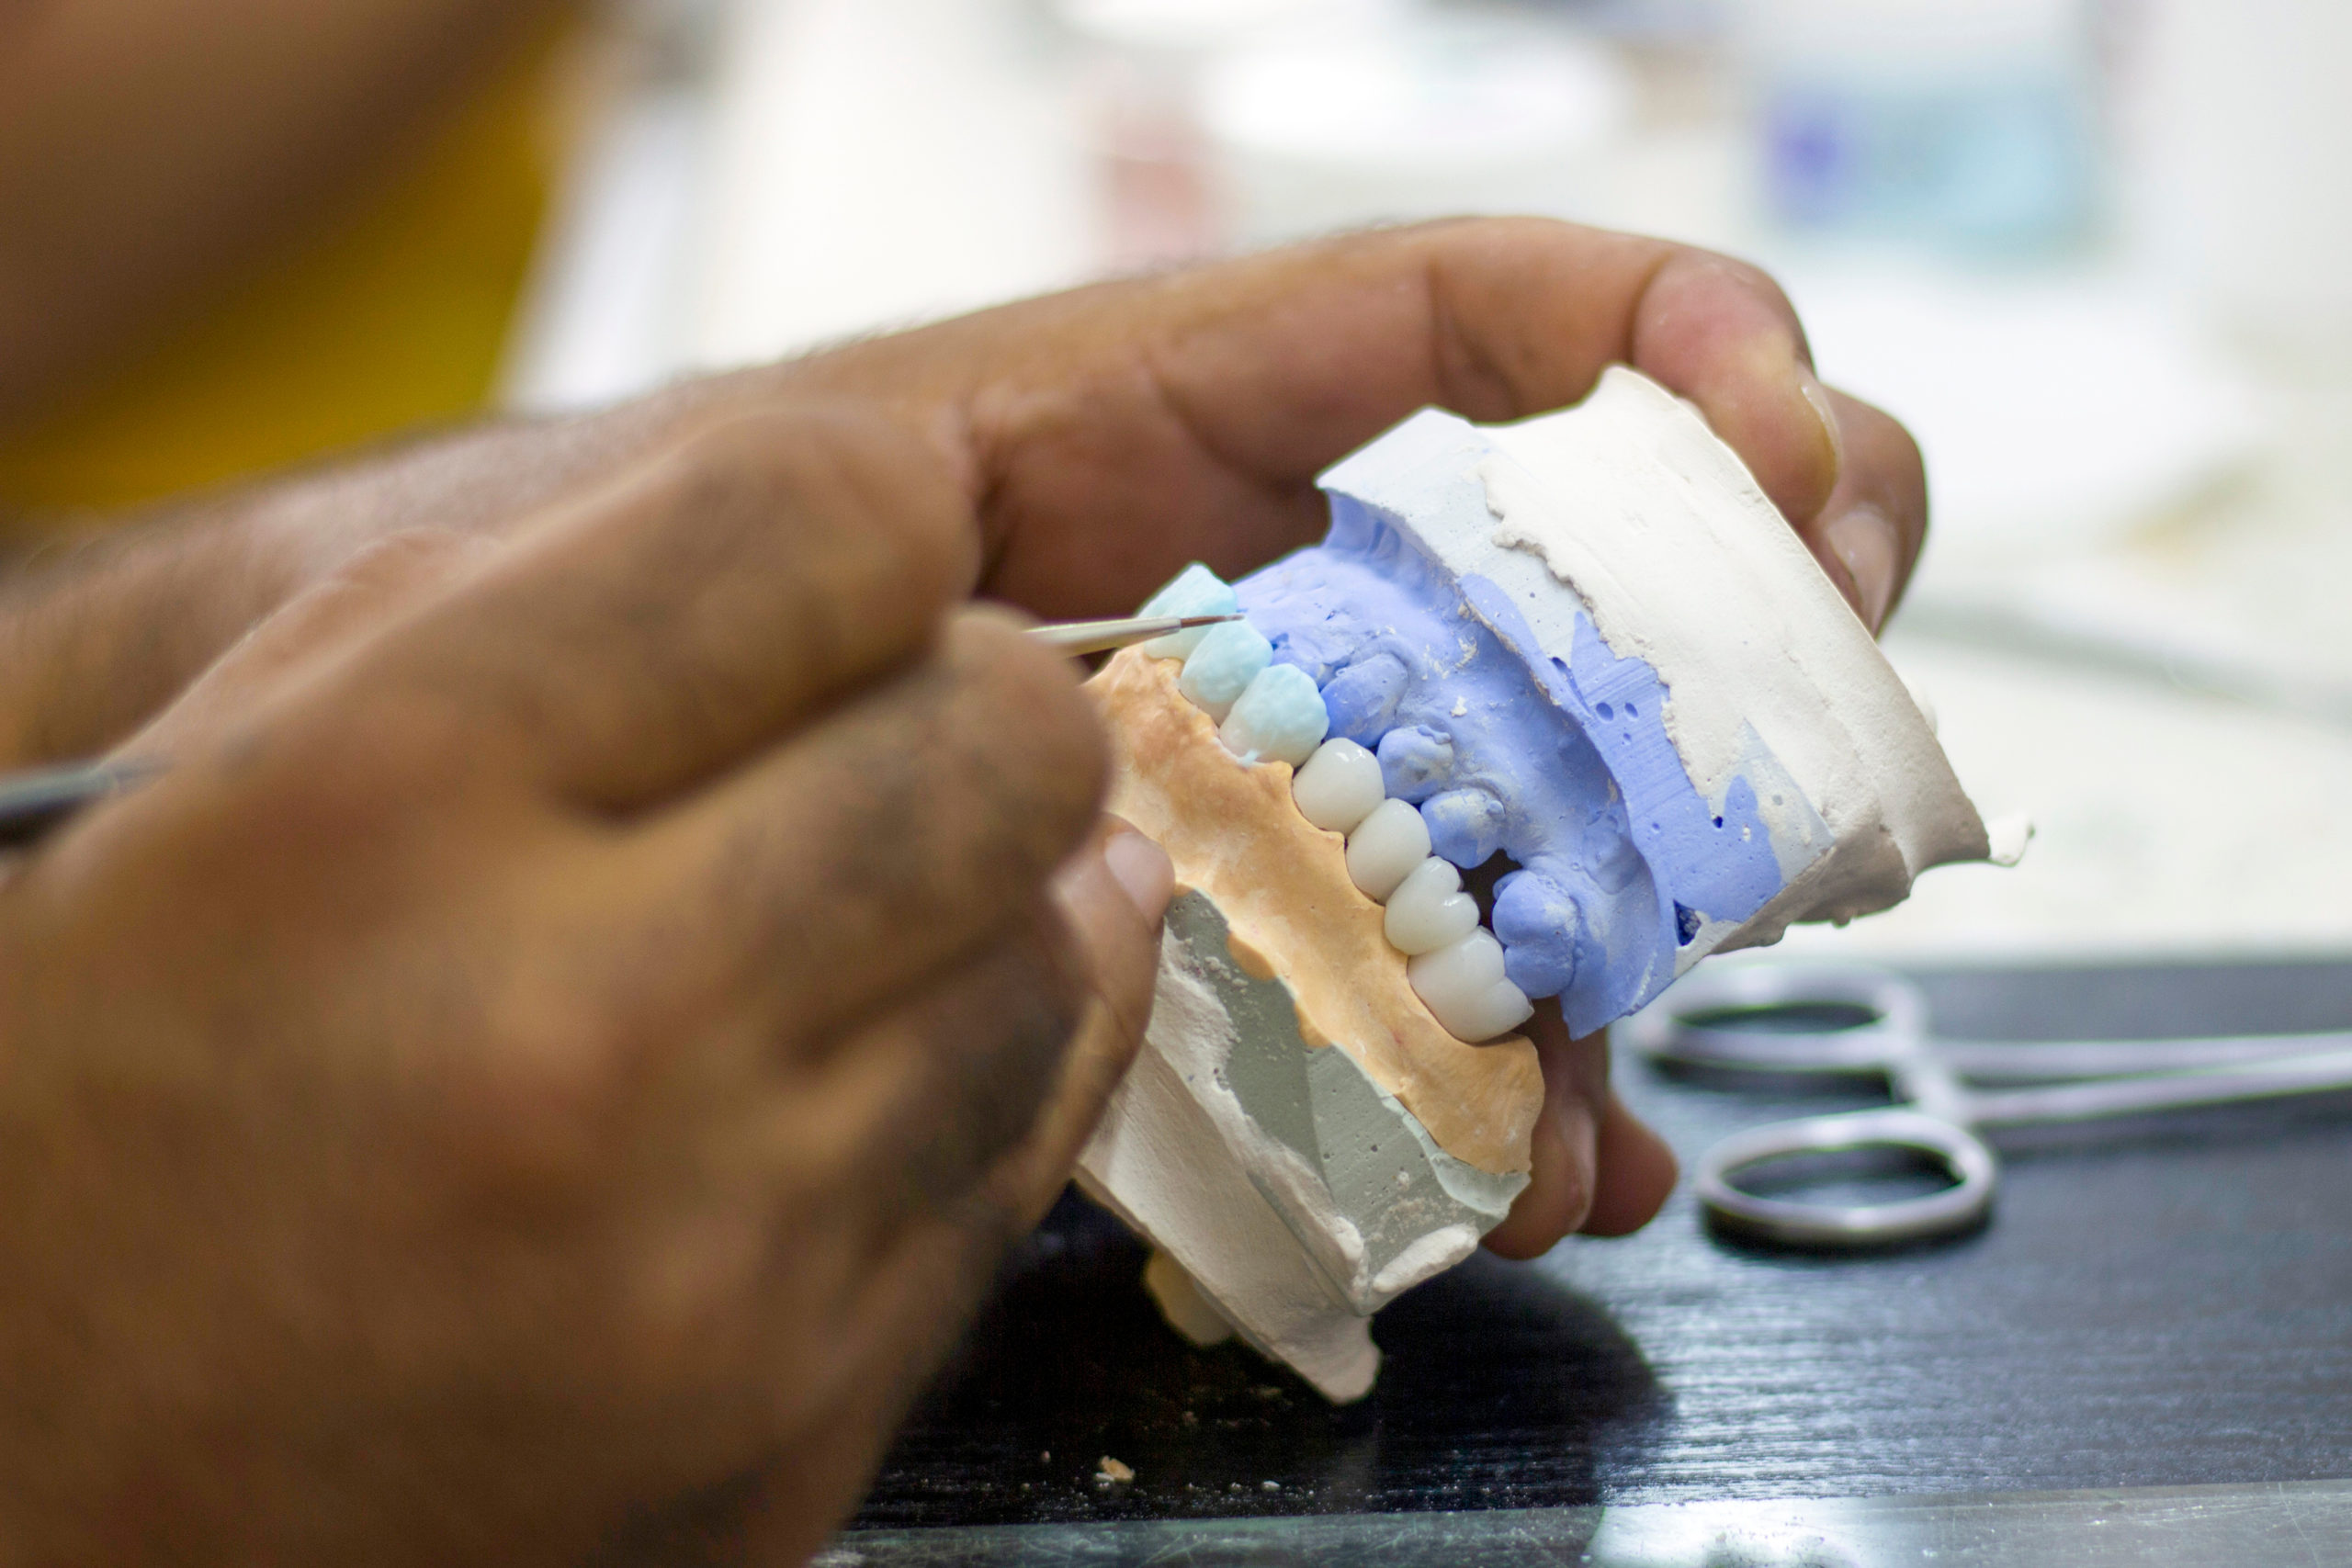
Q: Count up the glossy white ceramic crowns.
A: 4